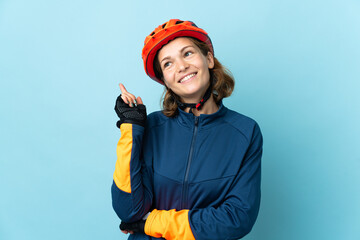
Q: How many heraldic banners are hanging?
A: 0